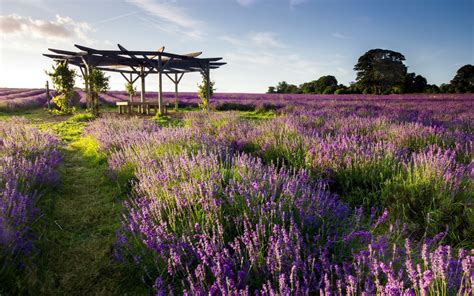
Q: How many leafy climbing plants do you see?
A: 4